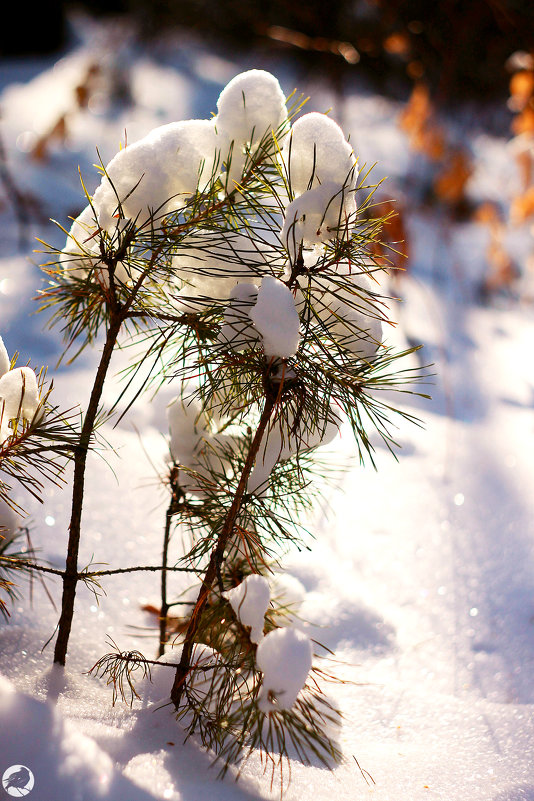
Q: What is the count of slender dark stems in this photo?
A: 3